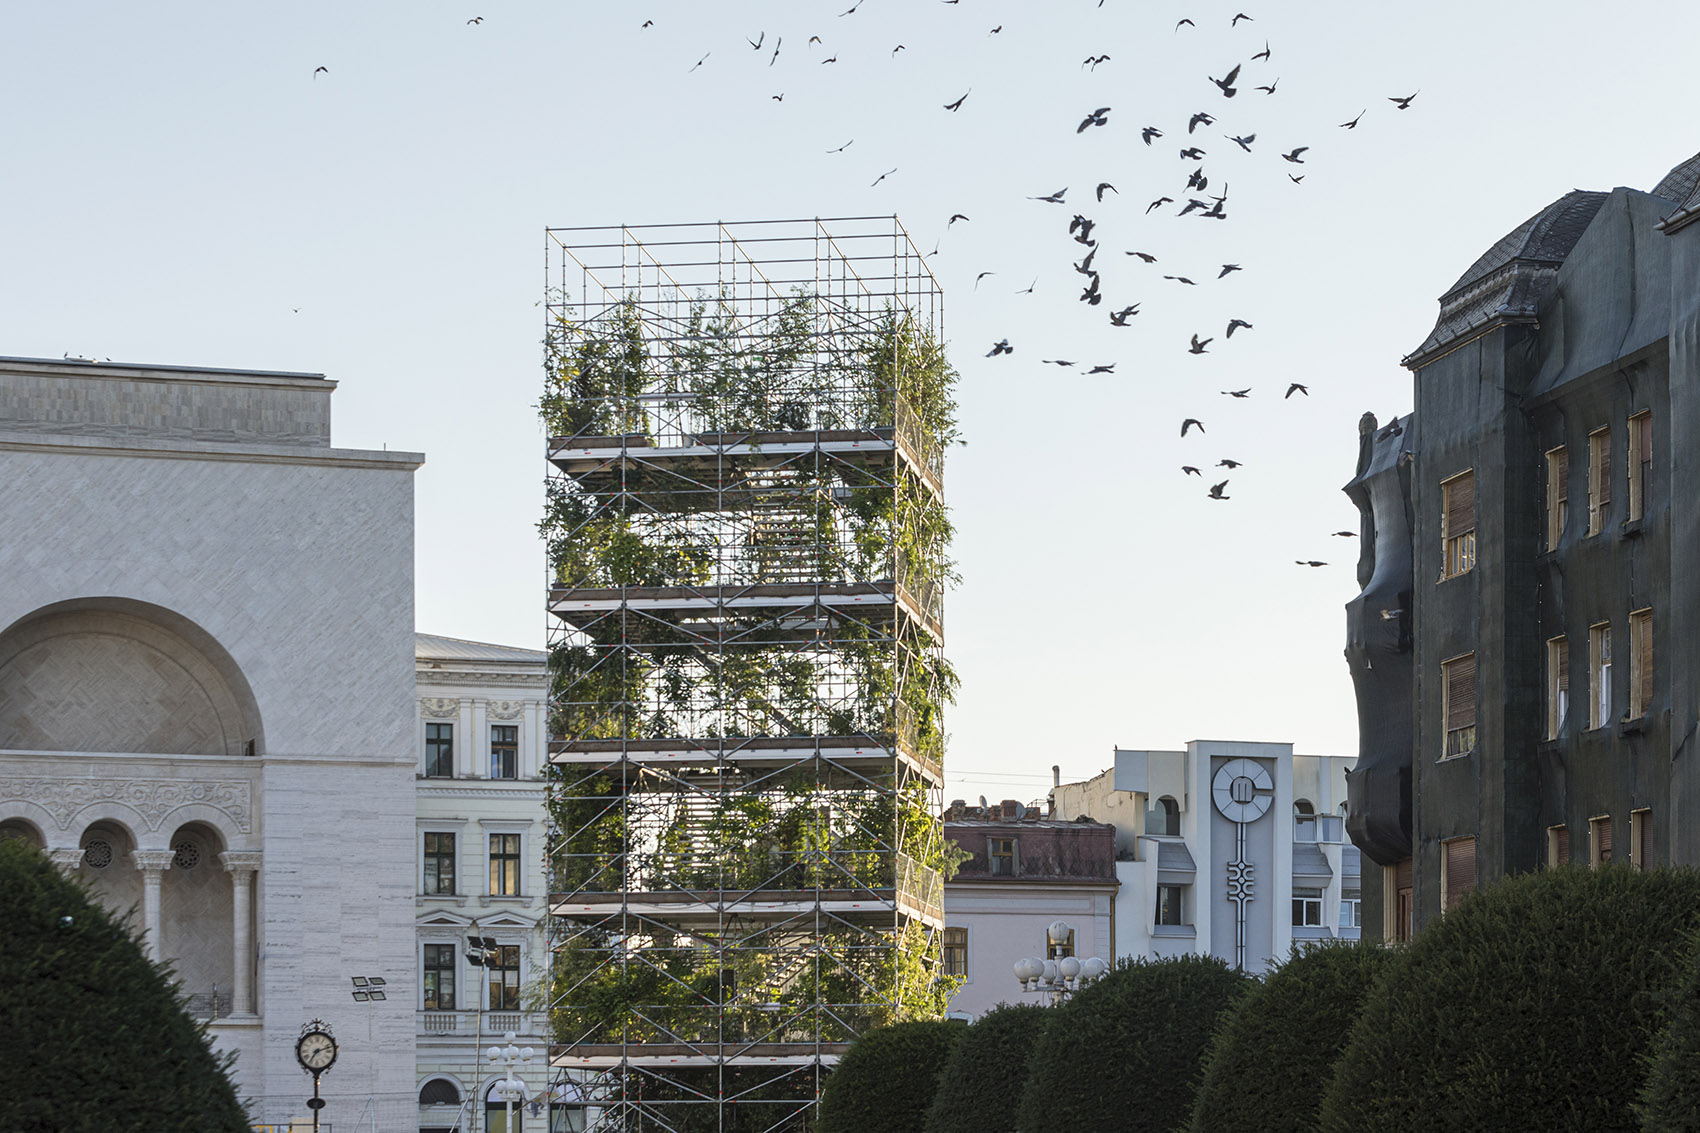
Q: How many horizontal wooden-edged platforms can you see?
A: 5